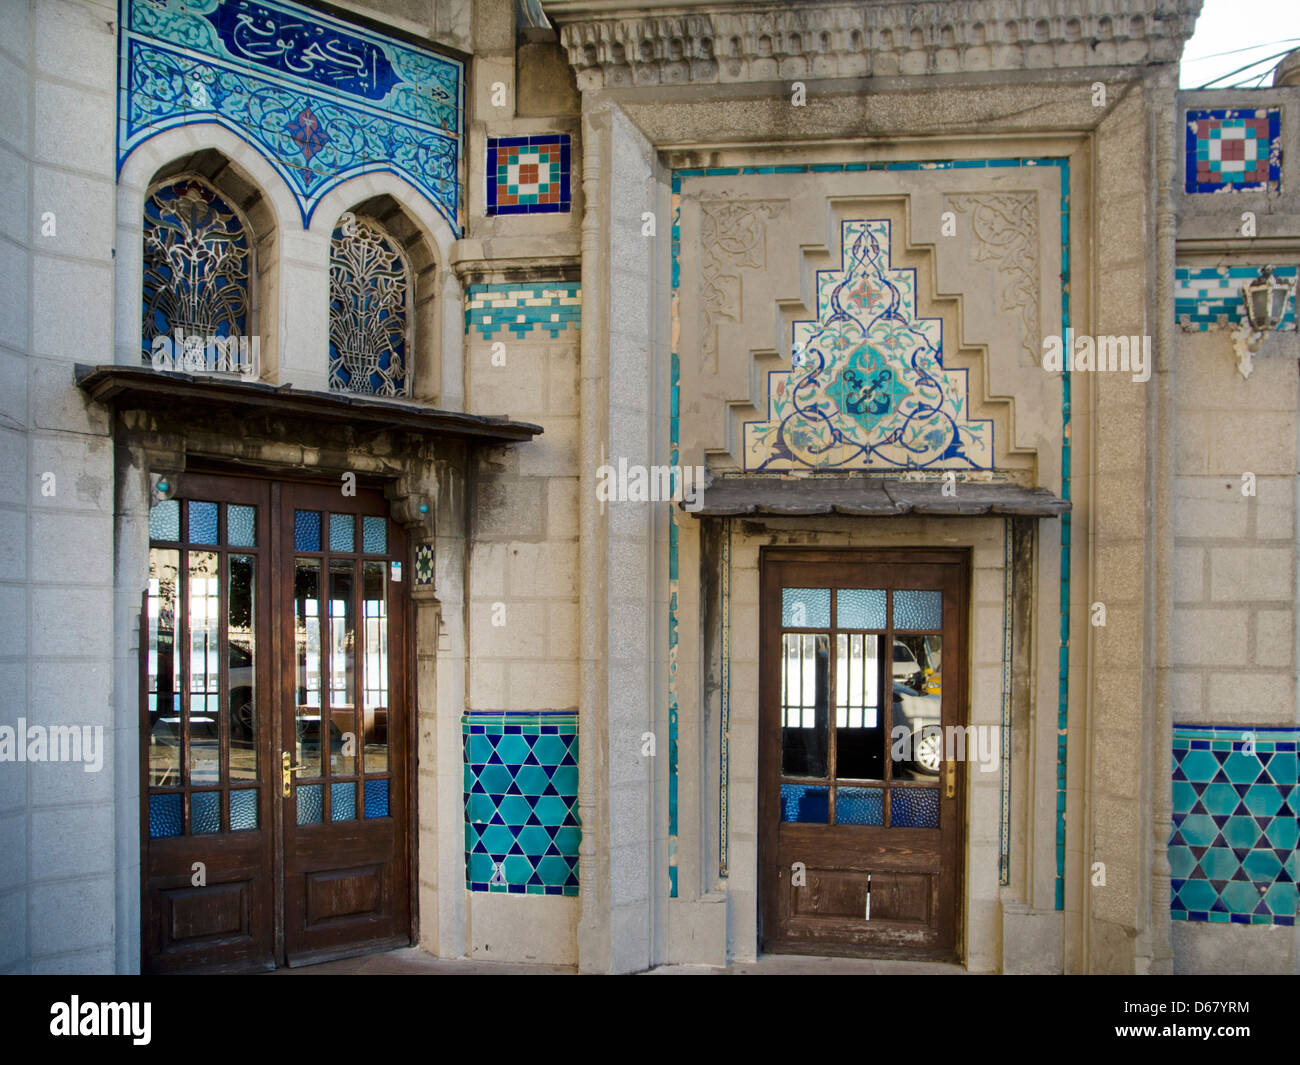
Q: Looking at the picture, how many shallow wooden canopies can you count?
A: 2